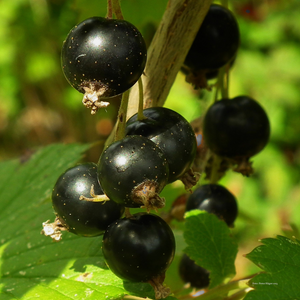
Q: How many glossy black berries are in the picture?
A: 9